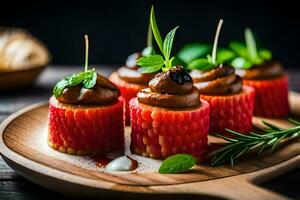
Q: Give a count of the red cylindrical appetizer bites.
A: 5